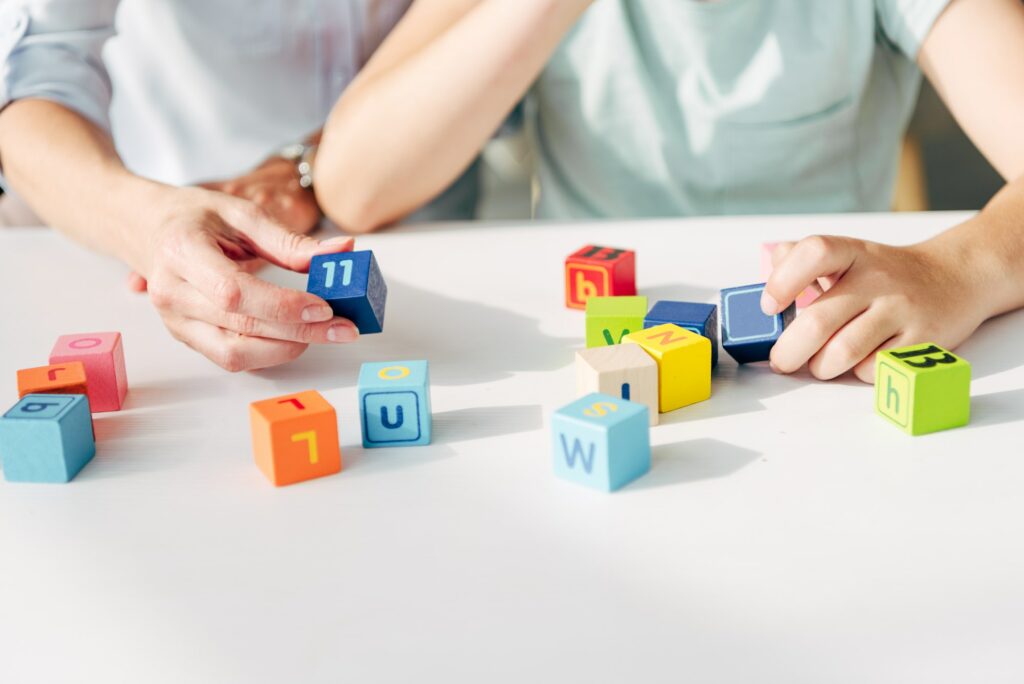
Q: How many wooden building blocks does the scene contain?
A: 15